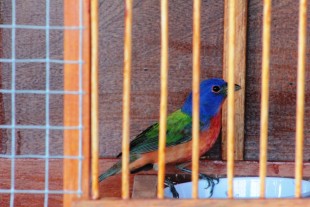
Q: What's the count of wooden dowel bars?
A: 7